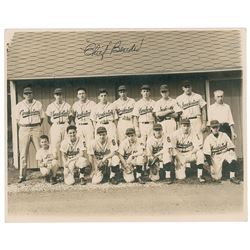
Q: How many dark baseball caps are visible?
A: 11